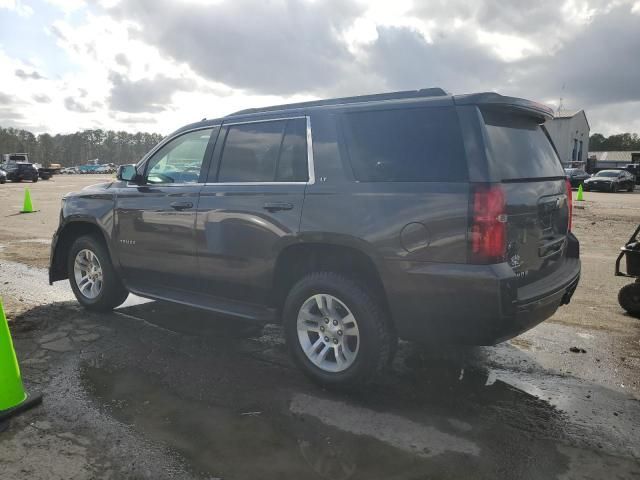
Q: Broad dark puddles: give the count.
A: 1